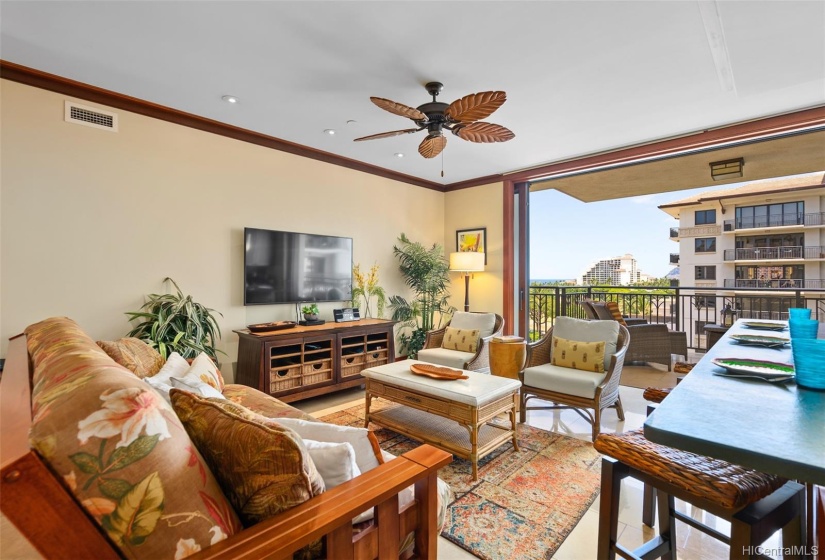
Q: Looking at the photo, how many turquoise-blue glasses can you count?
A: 3